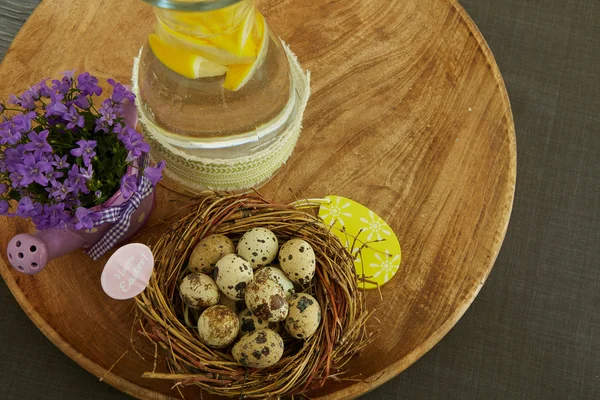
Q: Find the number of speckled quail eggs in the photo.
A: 11